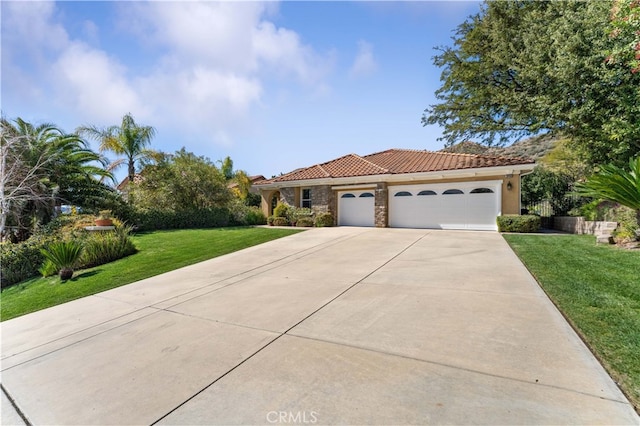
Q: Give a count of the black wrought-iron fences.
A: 1